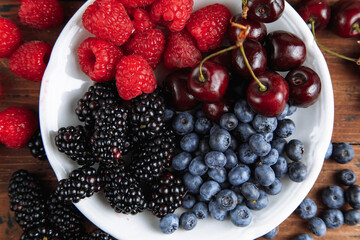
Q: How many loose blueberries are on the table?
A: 11